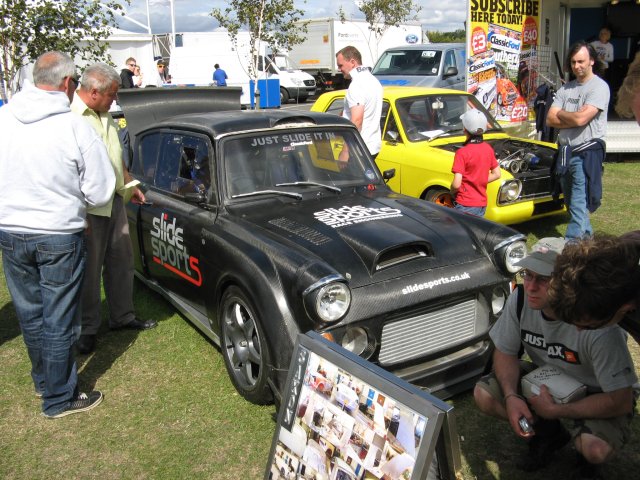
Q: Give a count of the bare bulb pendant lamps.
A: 0